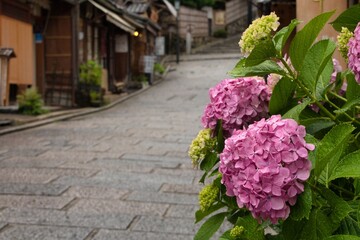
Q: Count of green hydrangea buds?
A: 5